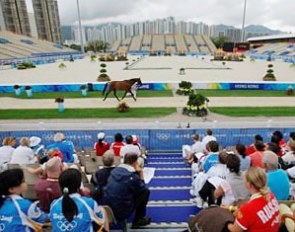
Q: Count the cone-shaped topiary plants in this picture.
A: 2